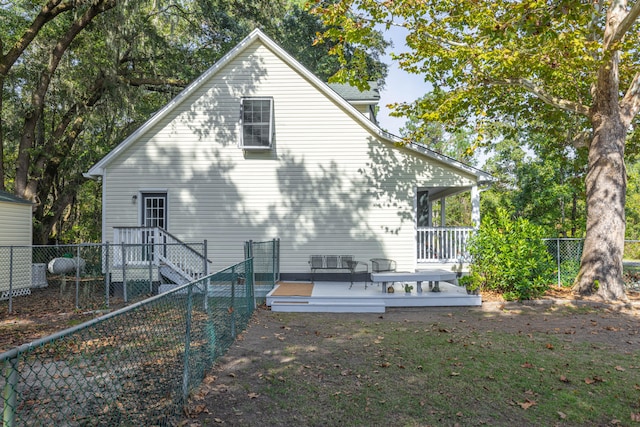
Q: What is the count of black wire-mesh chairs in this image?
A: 2